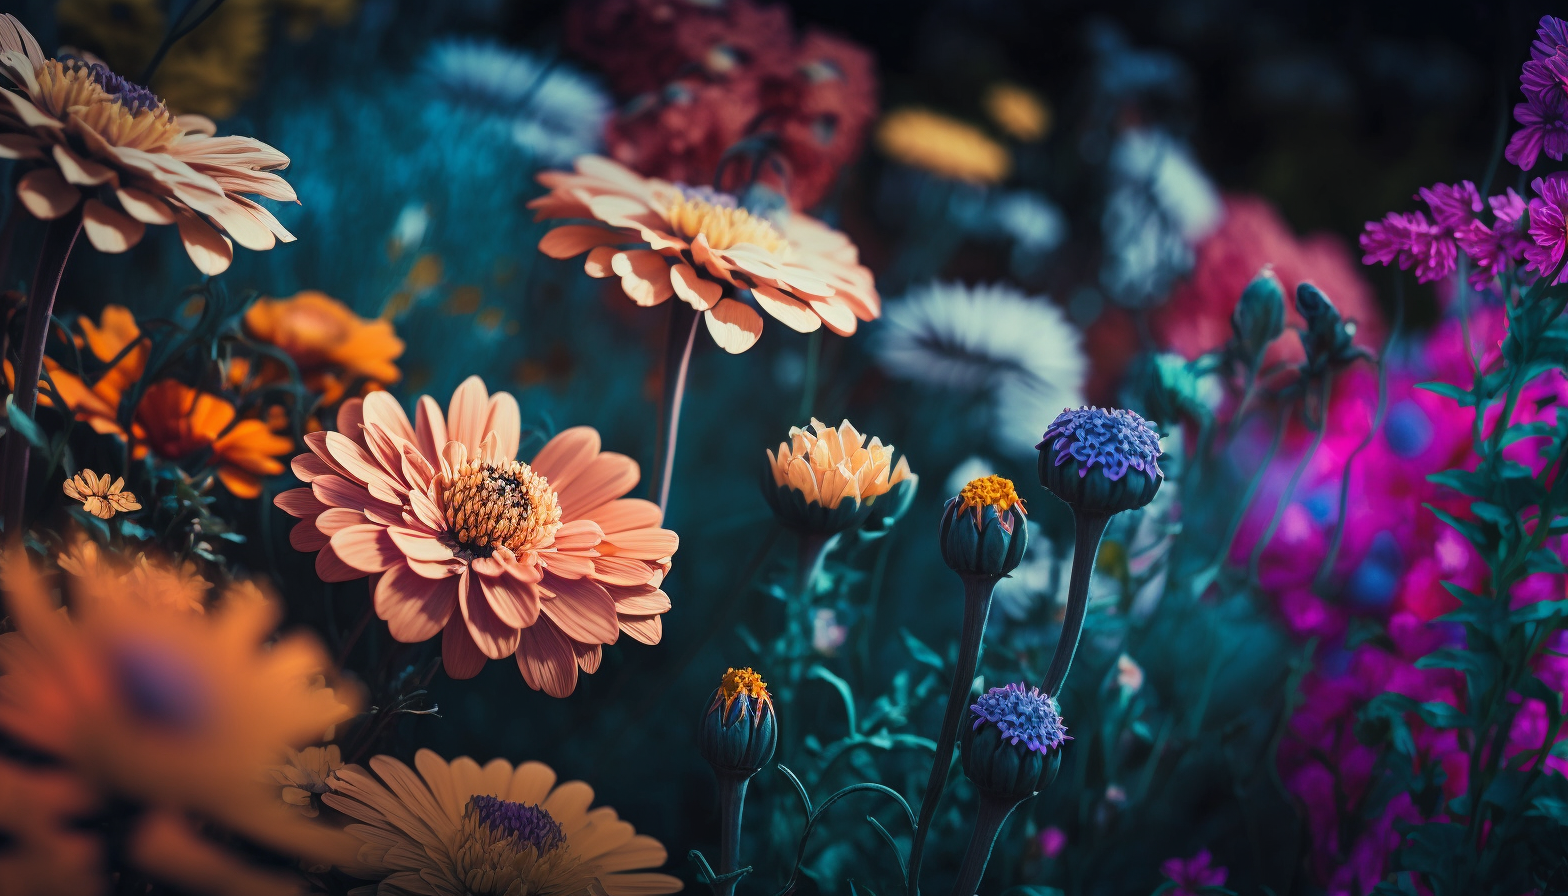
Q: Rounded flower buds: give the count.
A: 4